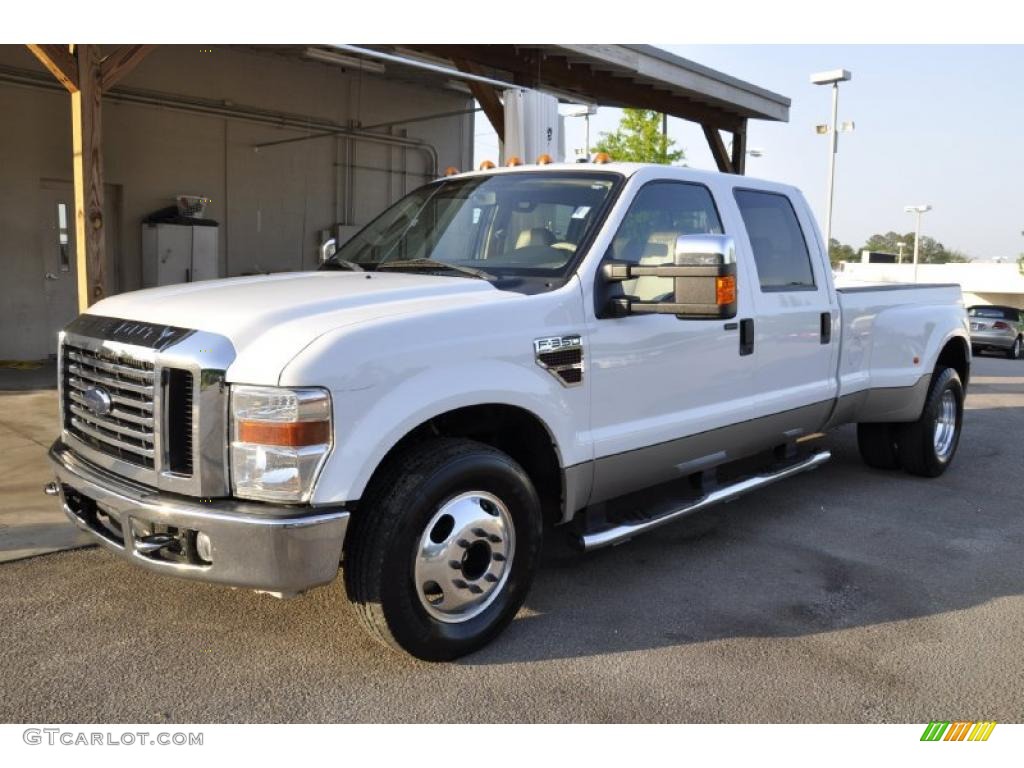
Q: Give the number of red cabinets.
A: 0